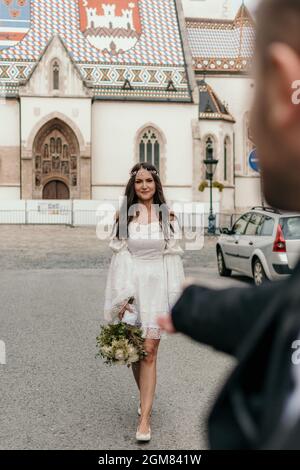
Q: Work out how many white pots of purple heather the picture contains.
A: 0